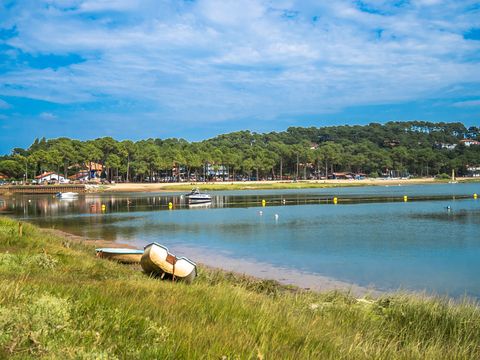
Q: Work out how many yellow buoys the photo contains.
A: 6